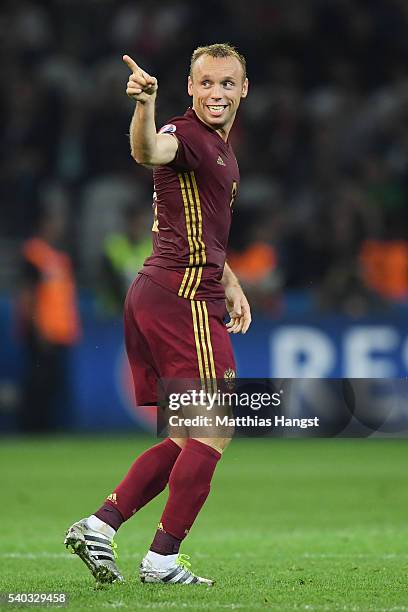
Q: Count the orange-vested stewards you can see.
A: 3